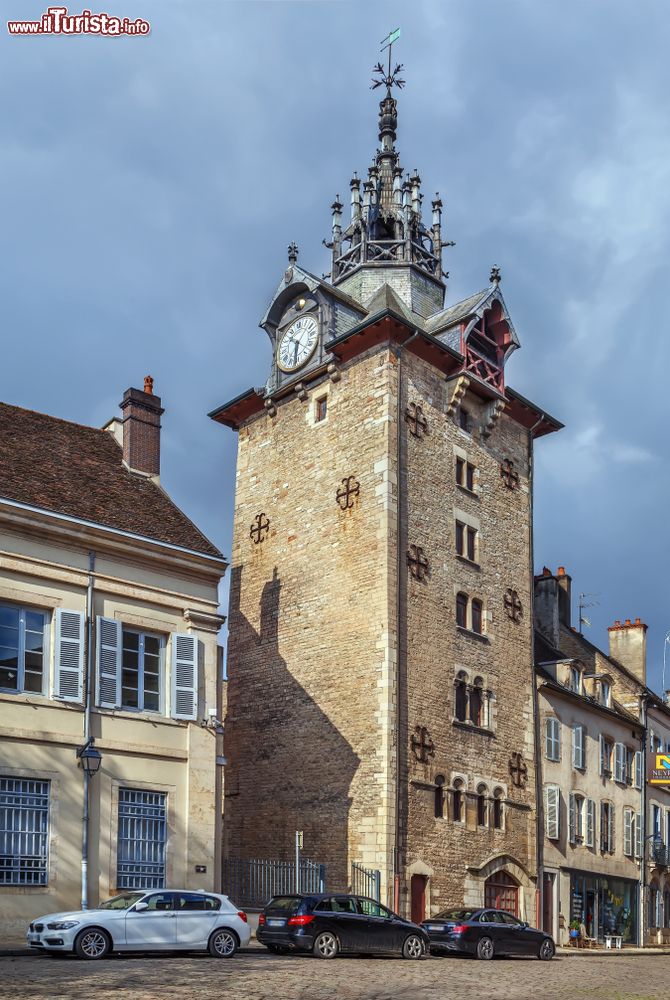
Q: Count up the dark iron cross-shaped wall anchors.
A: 8